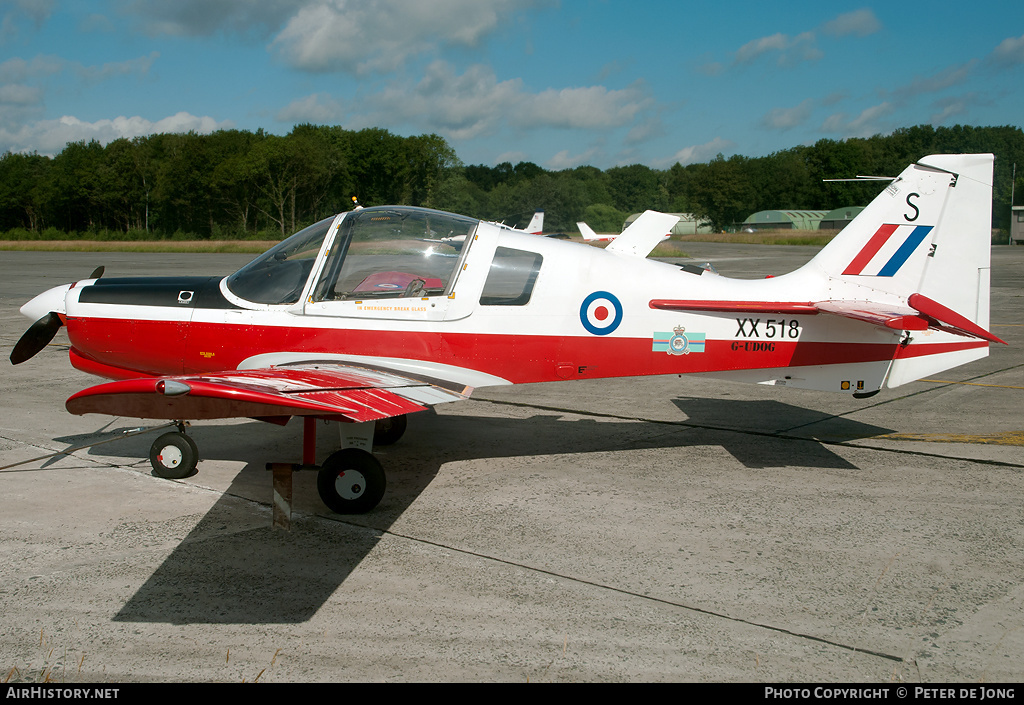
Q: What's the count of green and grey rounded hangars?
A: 3